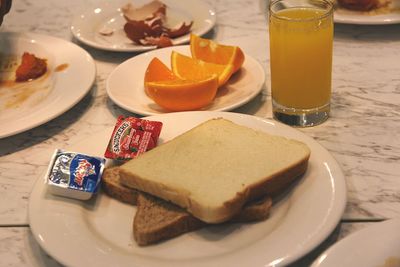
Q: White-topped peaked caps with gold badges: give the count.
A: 0